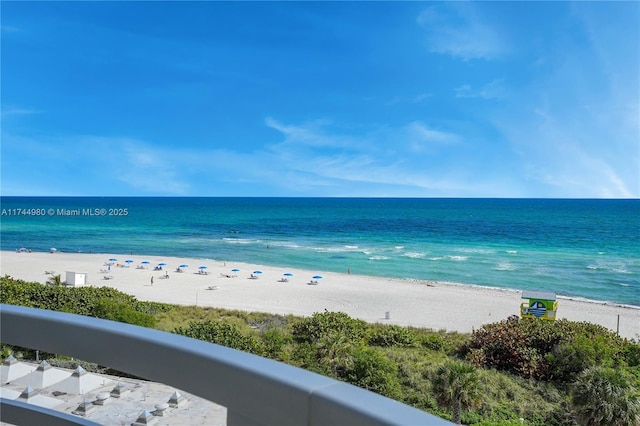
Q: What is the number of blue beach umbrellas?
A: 10